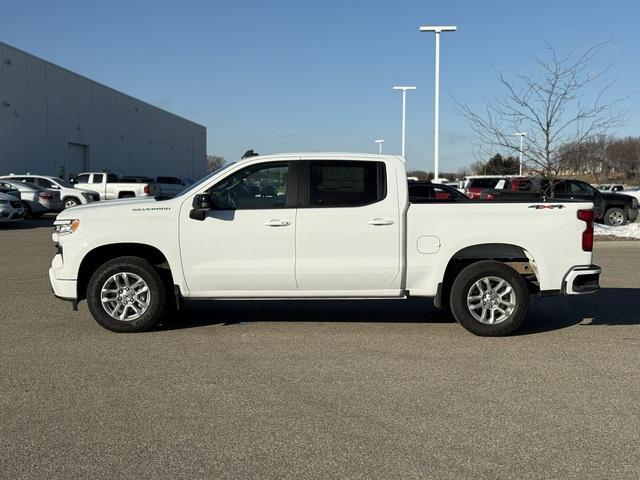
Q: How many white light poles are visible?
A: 4